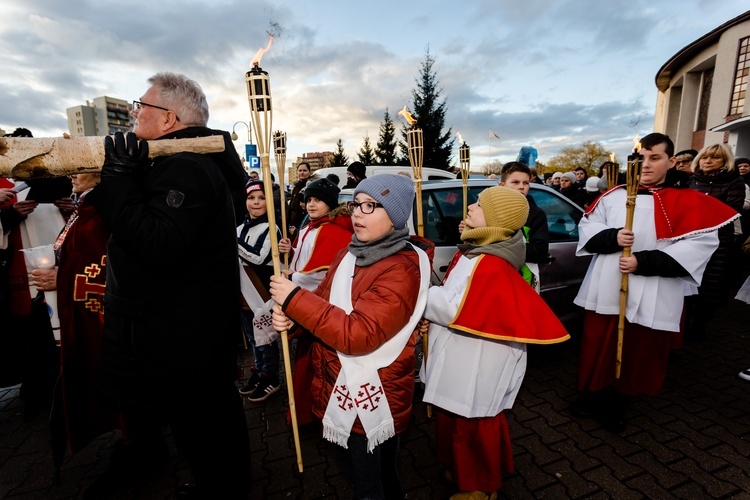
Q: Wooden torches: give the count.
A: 6